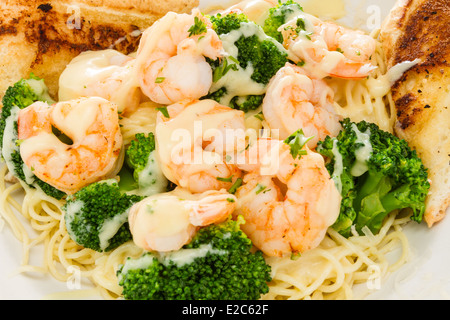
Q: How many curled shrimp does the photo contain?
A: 8